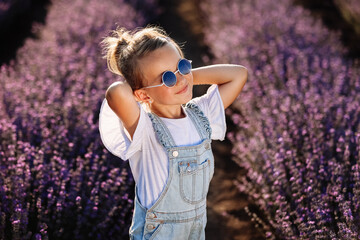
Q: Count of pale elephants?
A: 0